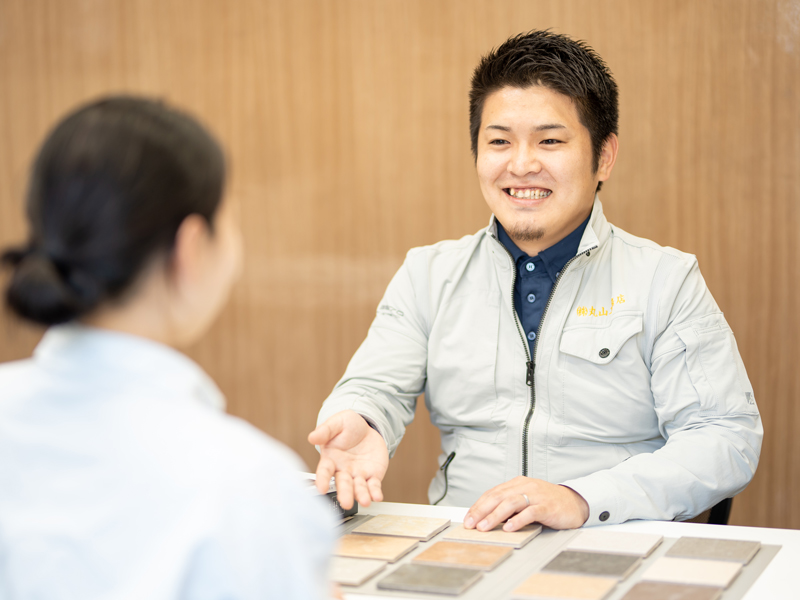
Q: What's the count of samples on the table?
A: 12